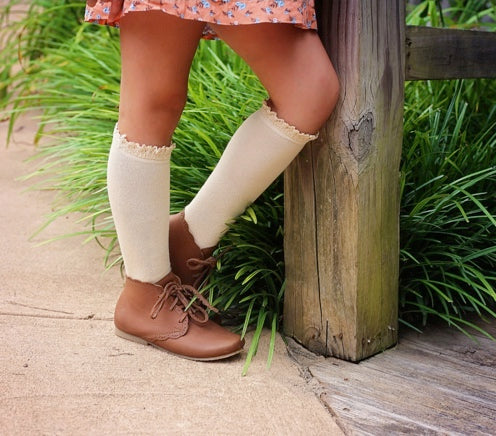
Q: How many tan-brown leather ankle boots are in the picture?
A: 2